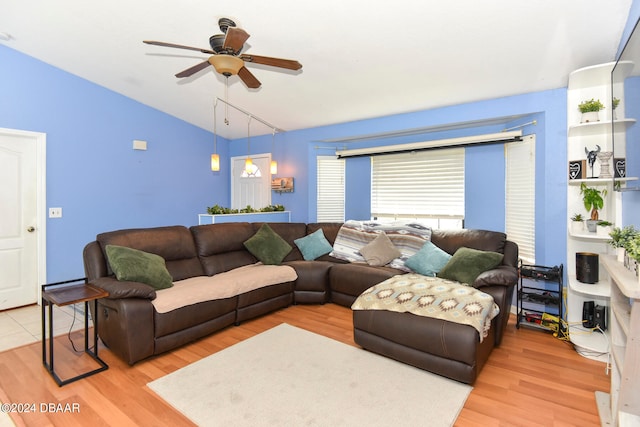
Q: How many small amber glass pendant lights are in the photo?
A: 3